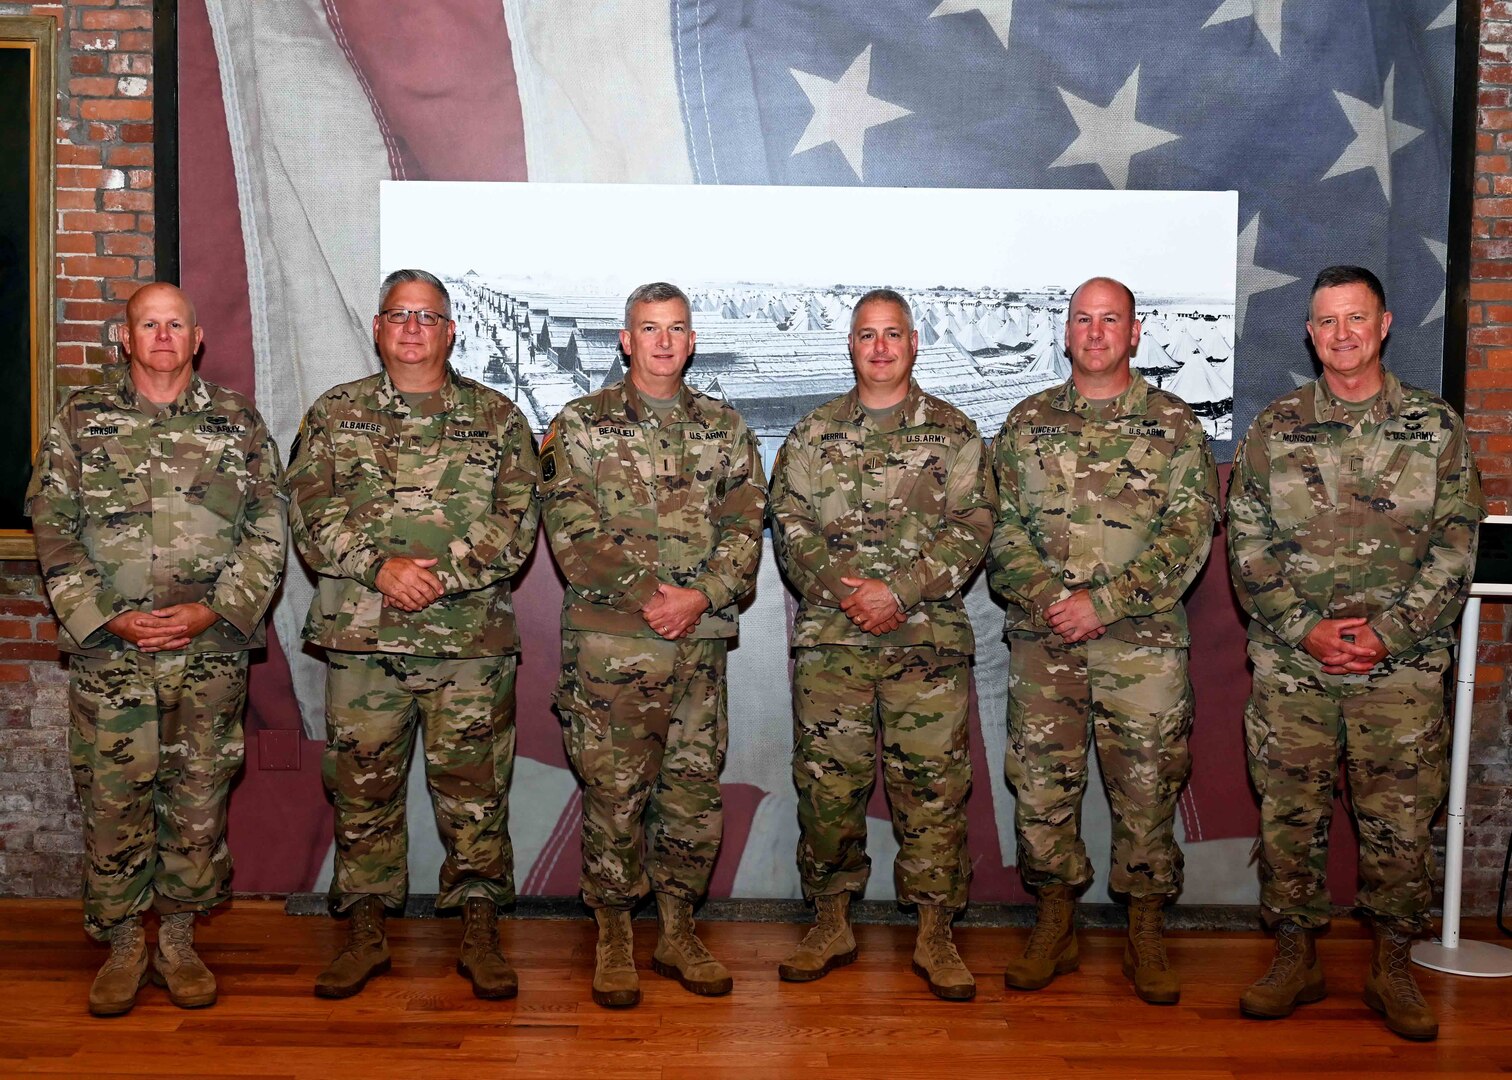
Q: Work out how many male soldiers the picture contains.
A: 6